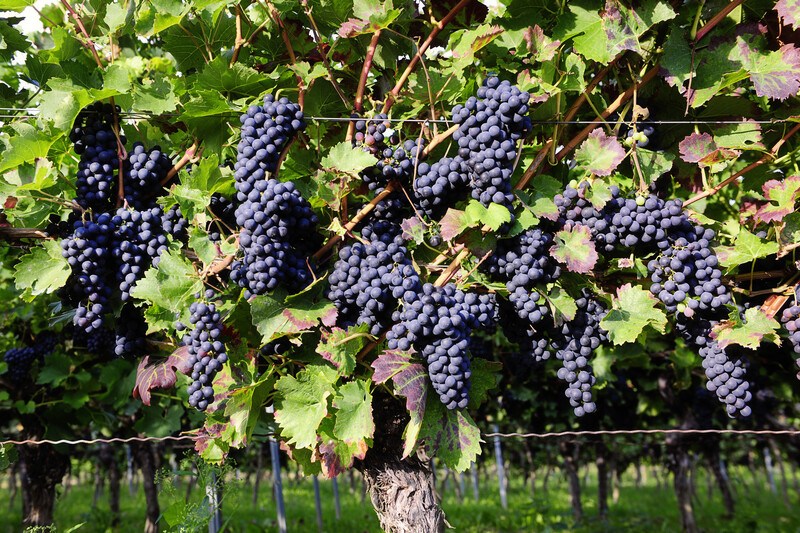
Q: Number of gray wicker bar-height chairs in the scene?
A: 0